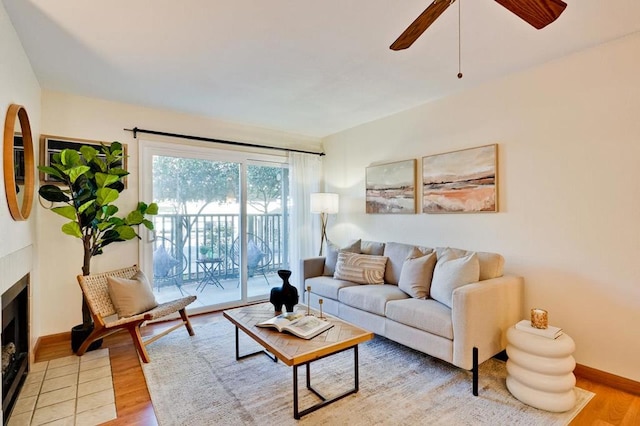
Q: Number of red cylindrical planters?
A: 0